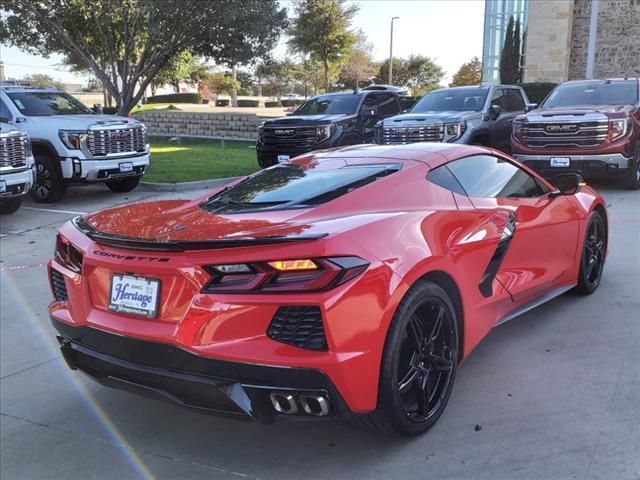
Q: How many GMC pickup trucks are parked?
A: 5